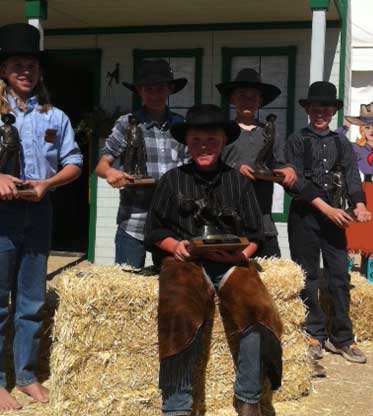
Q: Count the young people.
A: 5